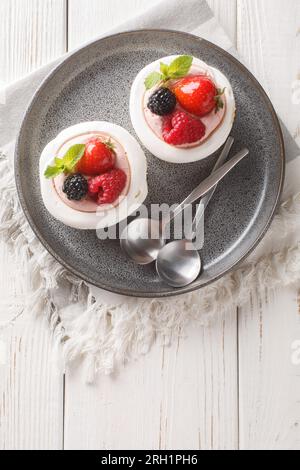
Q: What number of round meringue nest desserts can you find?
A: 2